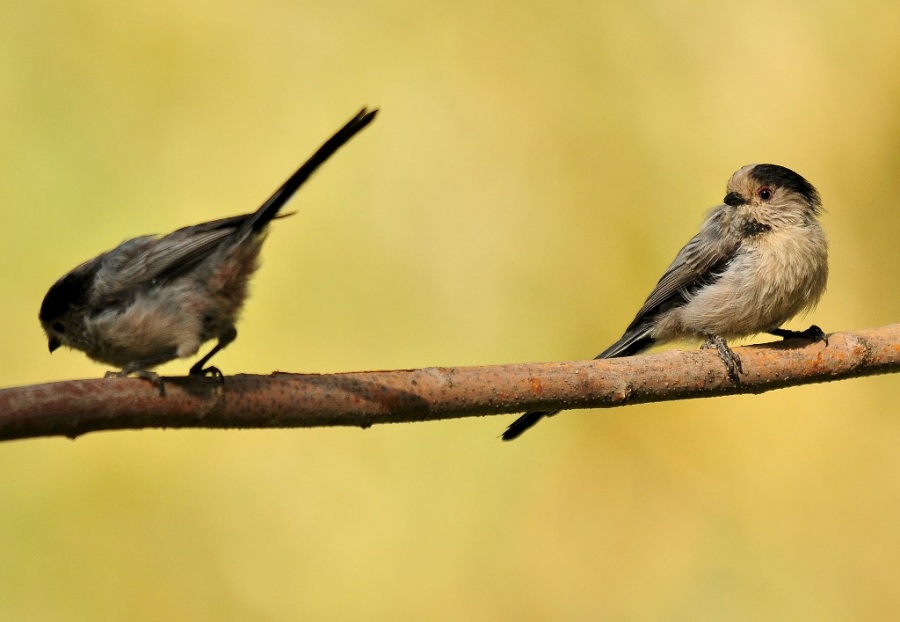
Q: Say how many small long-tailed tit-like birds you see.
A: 2